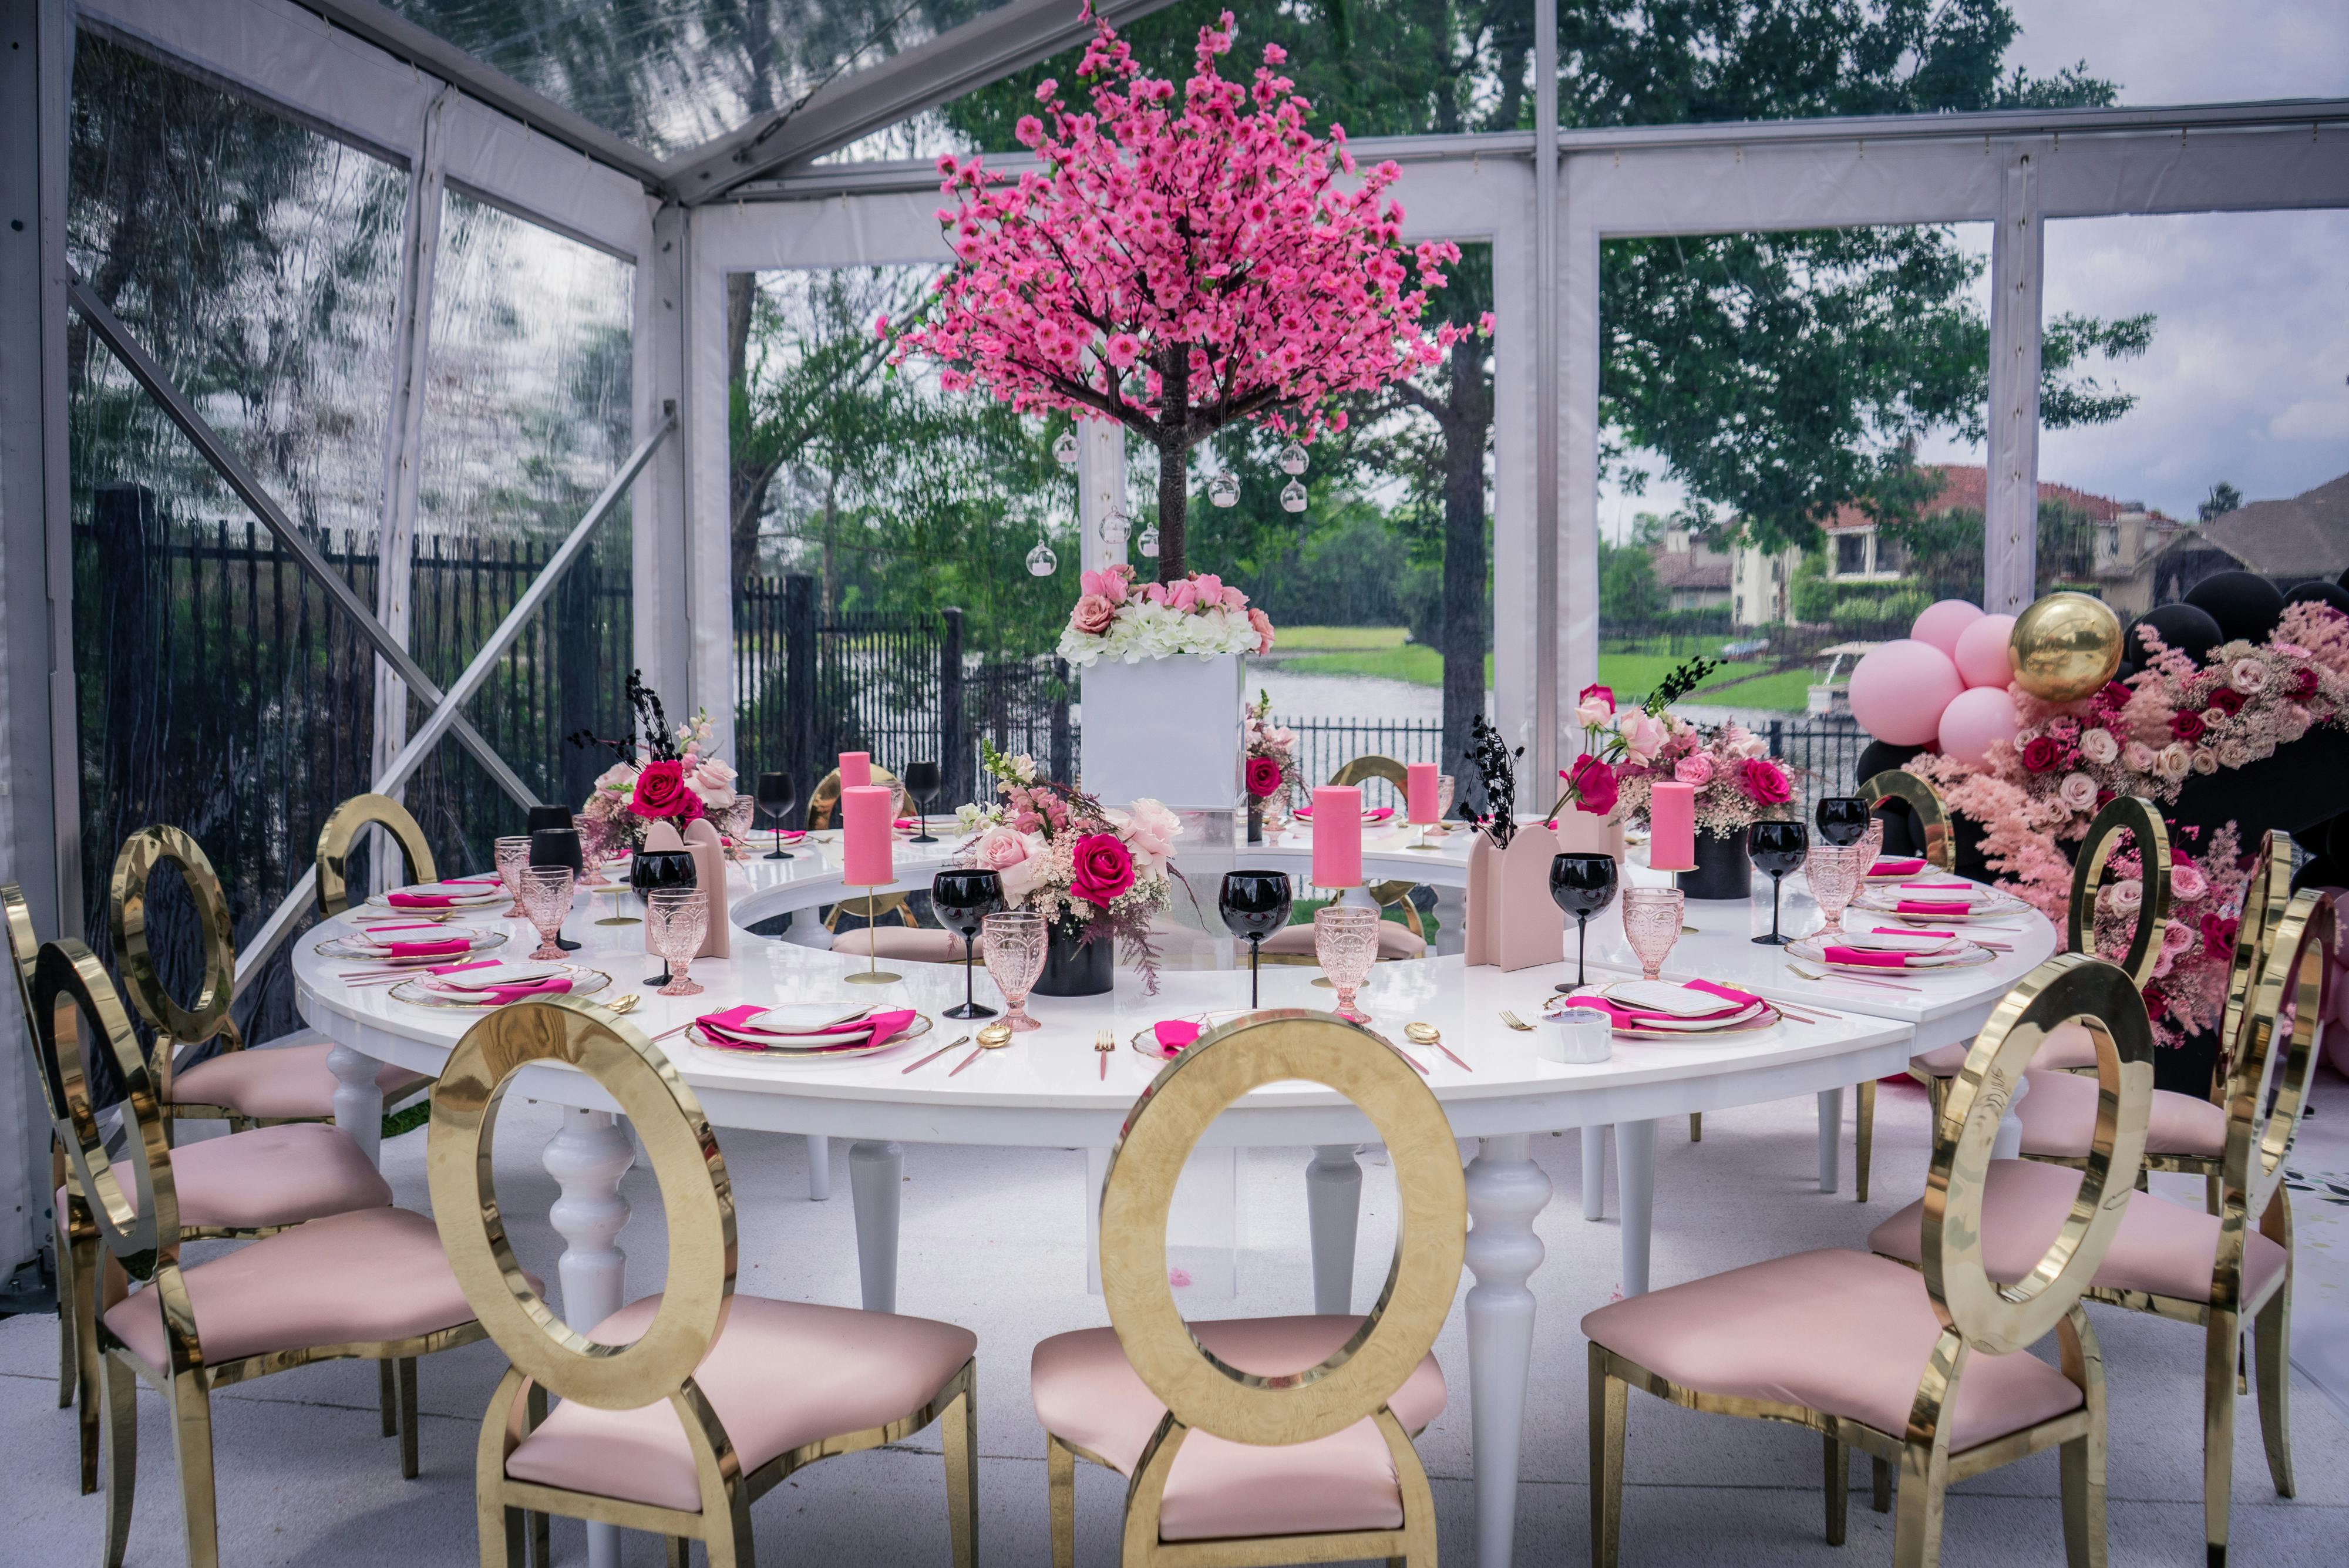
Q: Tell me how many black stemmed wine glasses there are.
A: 10